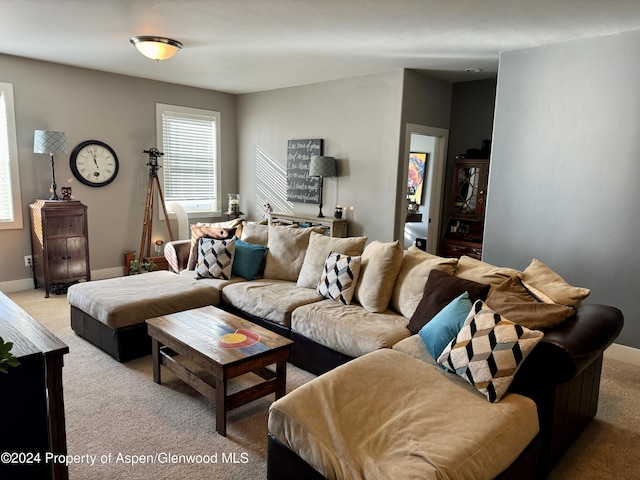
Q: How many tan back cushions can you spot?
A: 7